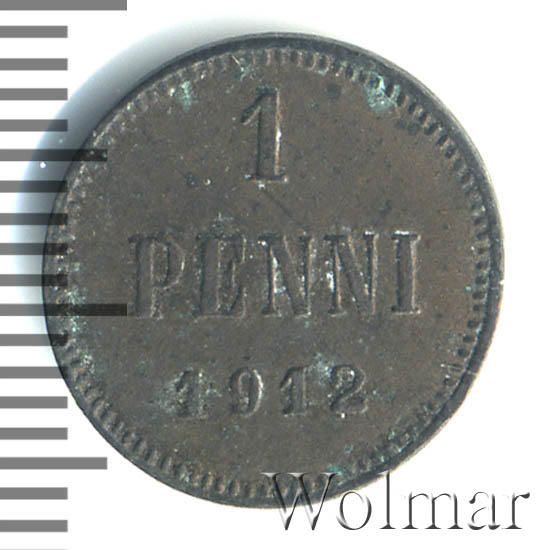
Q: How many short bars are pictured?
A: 14